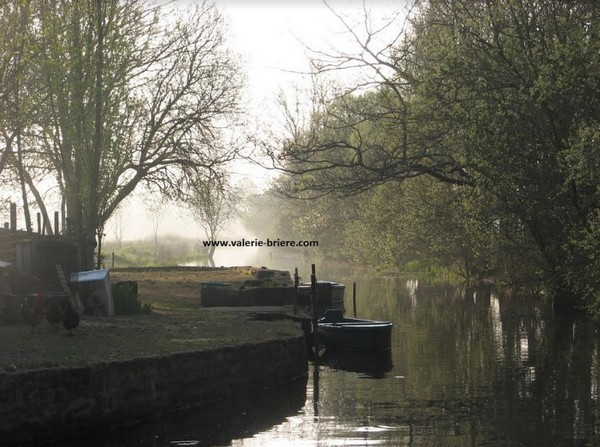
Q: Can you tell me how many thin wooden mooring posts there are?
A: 3